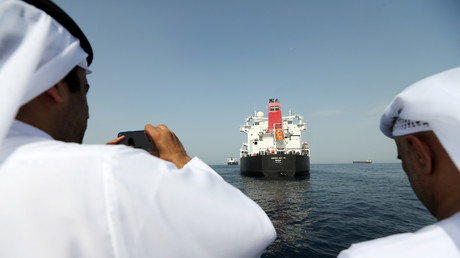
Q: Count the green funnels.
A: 0